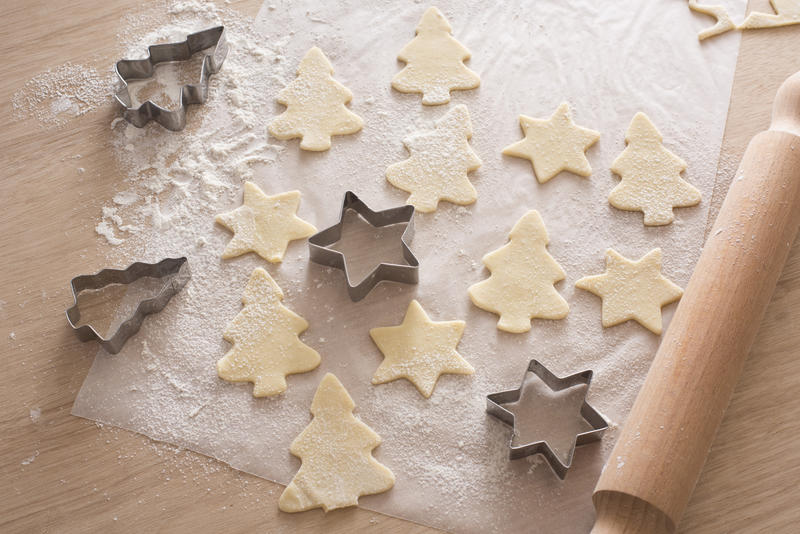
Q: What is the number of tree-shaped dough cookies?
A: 7